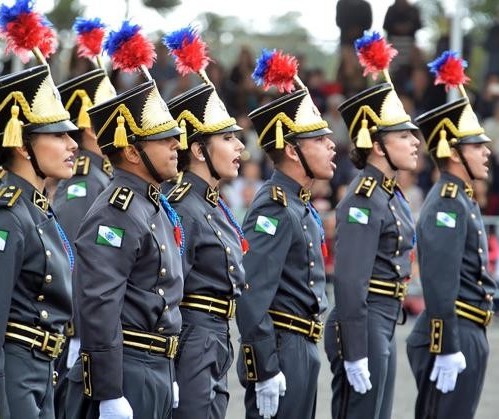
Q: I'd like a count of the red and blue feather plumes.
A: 7